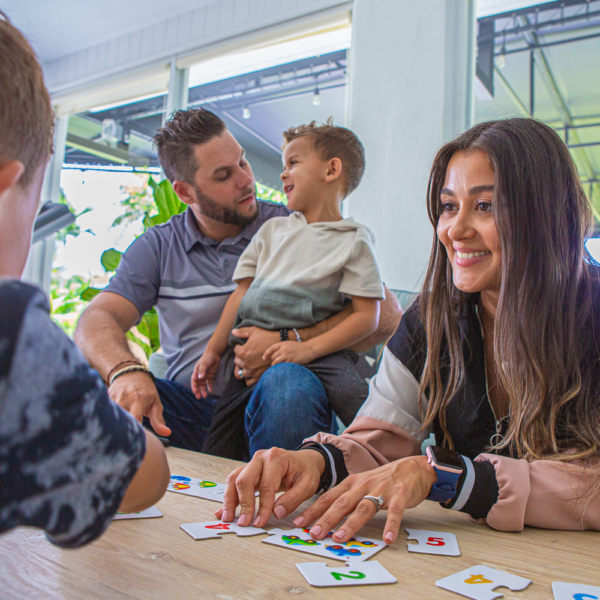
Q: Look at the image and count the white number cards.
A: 5